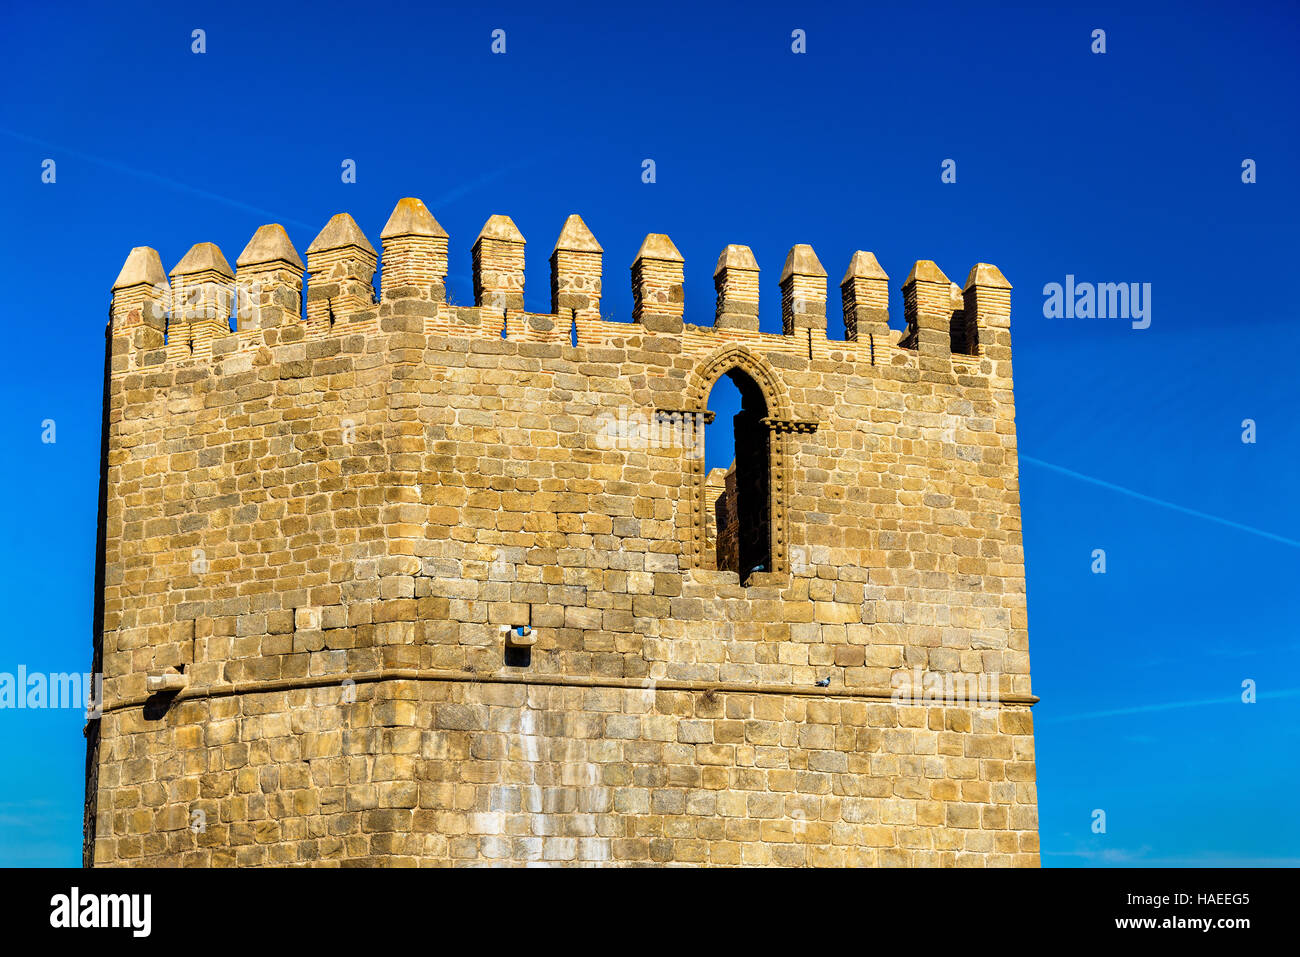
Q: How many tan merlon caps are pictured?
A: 13